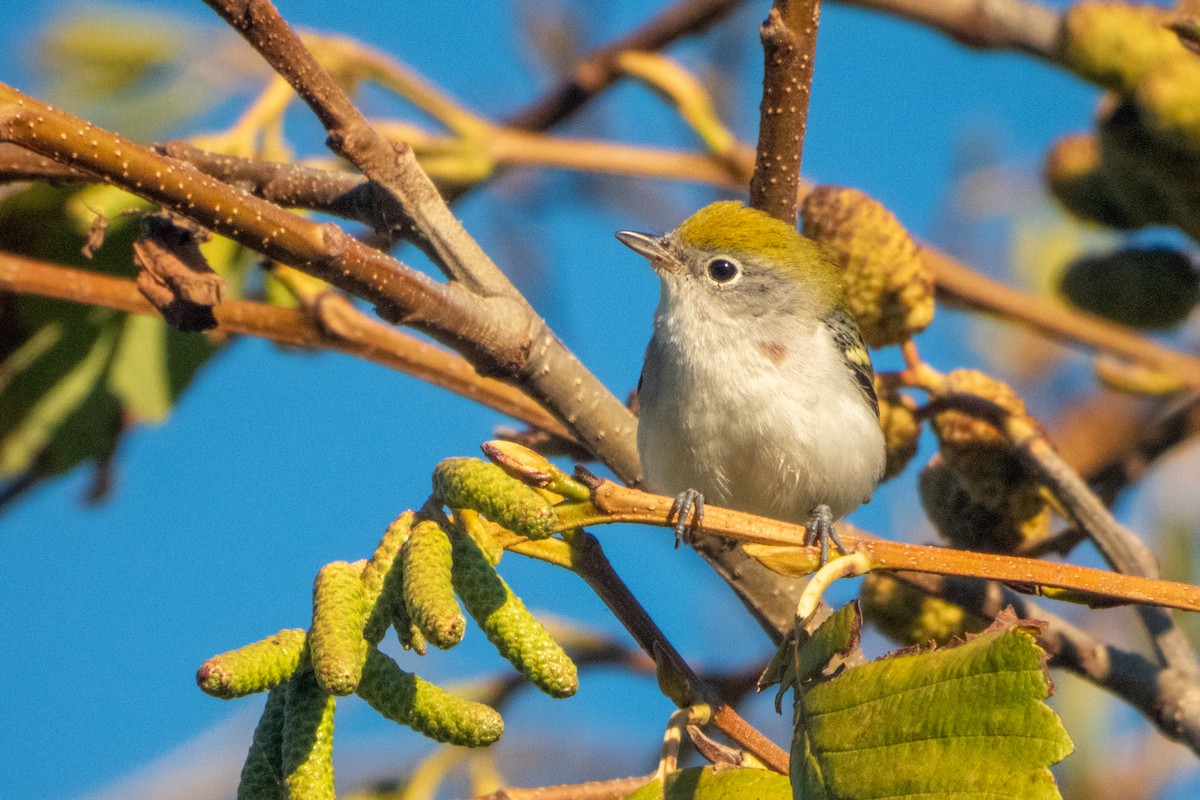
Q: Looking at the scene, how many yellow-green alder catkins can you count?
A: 9